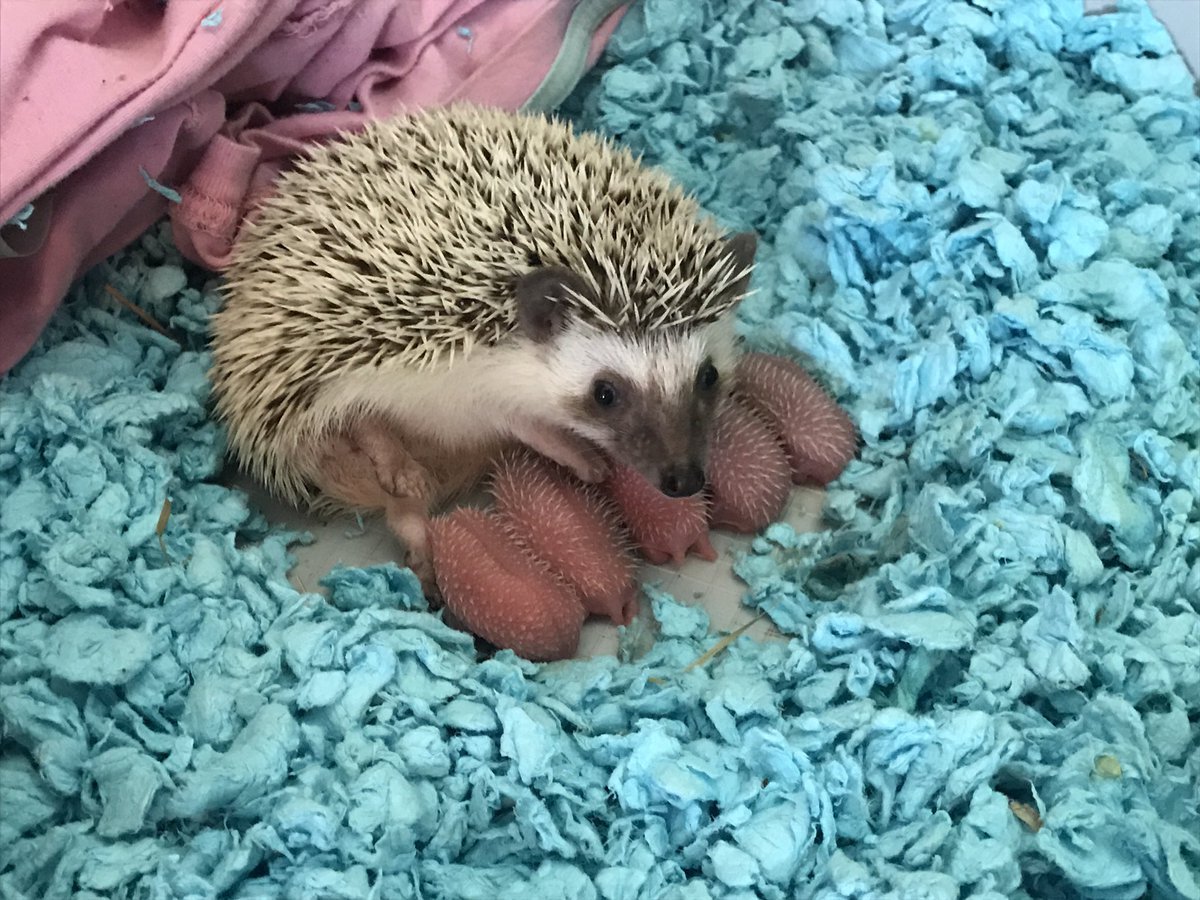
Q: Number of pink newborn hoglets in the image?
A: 5